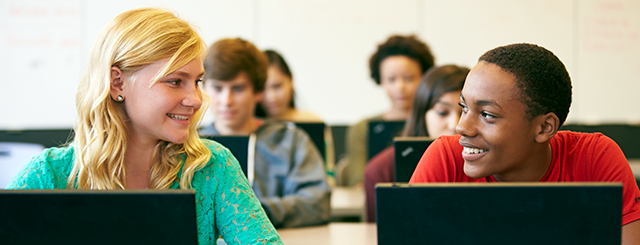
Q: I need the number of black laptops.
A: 6